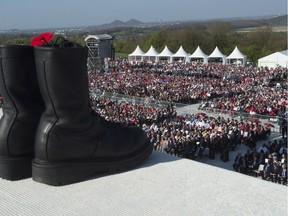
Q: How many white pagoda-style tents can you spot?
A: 7